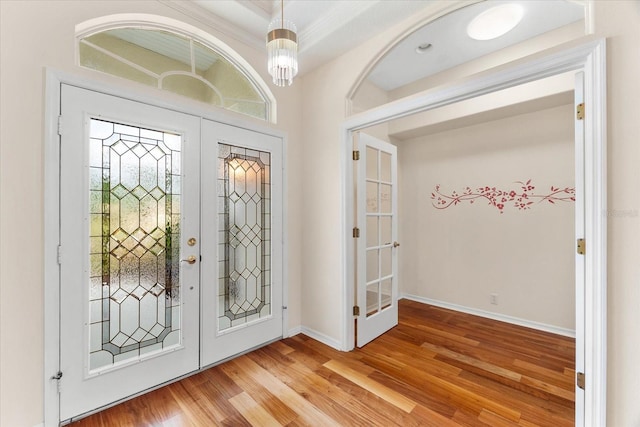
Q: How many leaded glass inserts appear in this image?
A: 2